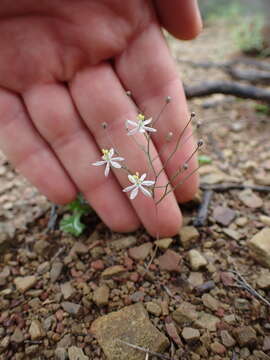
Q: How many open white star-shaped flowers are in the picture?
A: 3